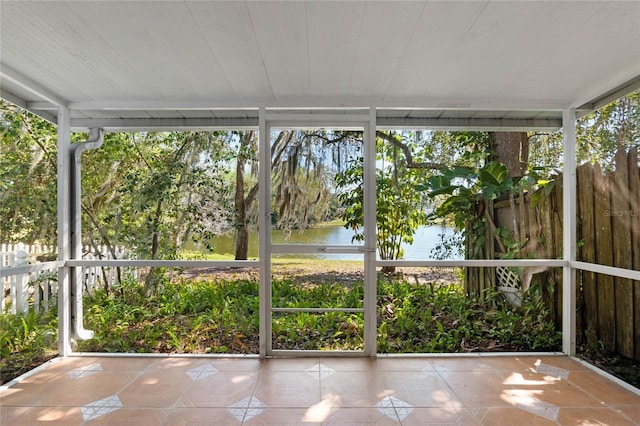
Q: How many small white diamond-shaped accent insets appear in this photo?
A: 9